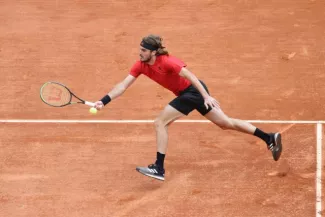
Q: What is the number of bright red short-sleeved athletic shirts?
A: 1